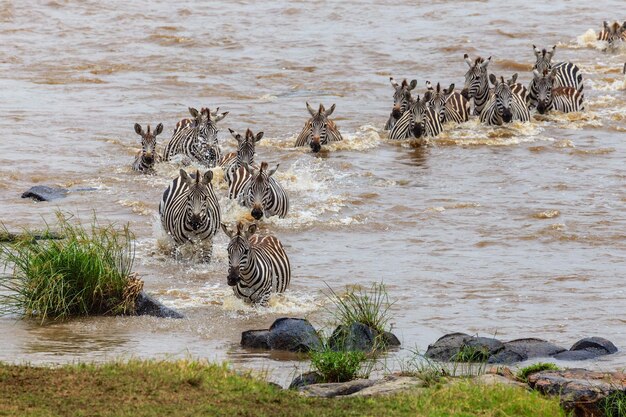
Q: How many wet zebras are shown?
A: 15